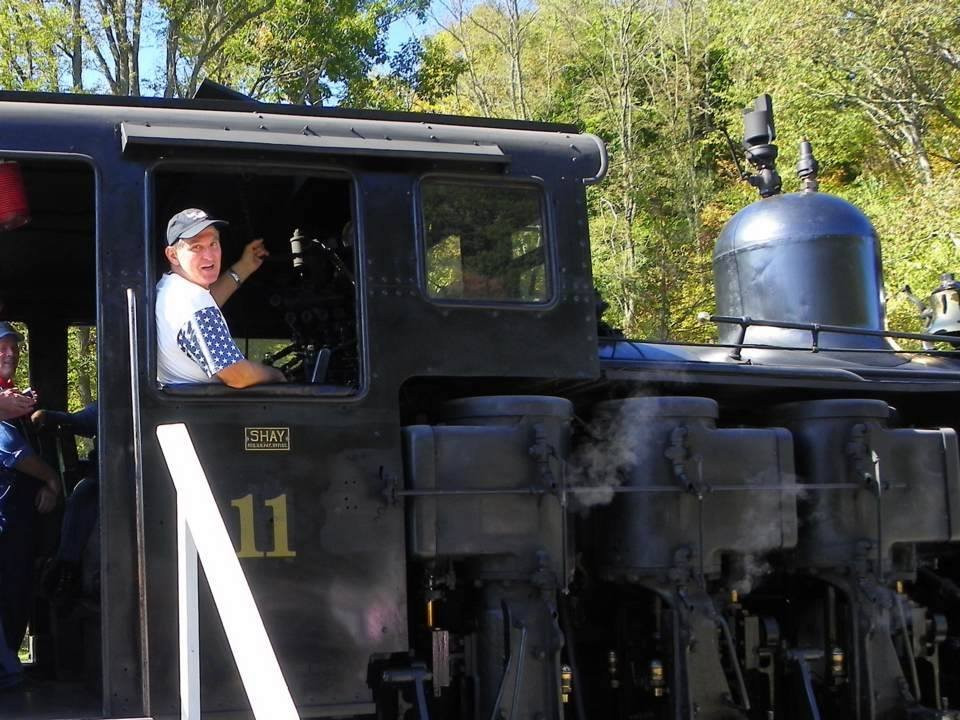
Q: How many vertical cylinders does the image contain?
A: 3